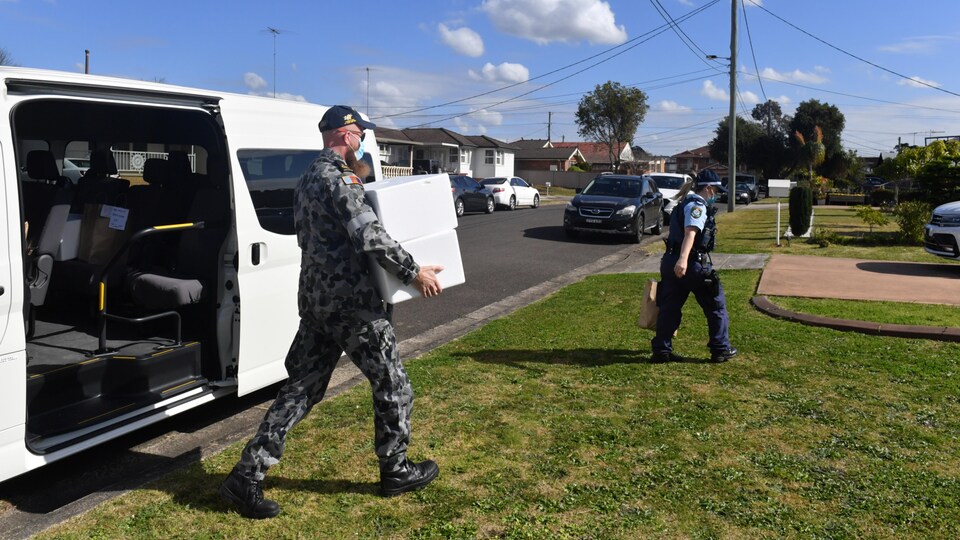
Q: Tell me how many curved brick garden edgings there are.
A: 1